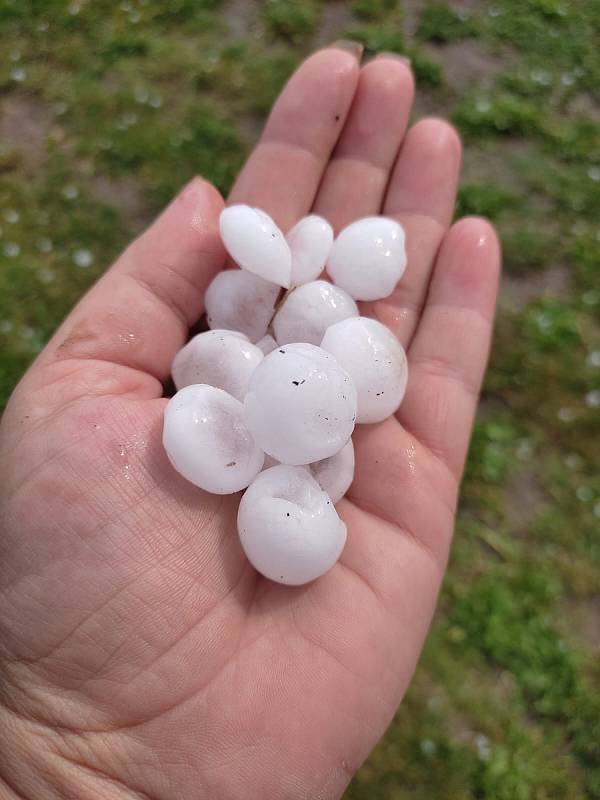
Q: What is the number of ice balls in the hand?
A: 11